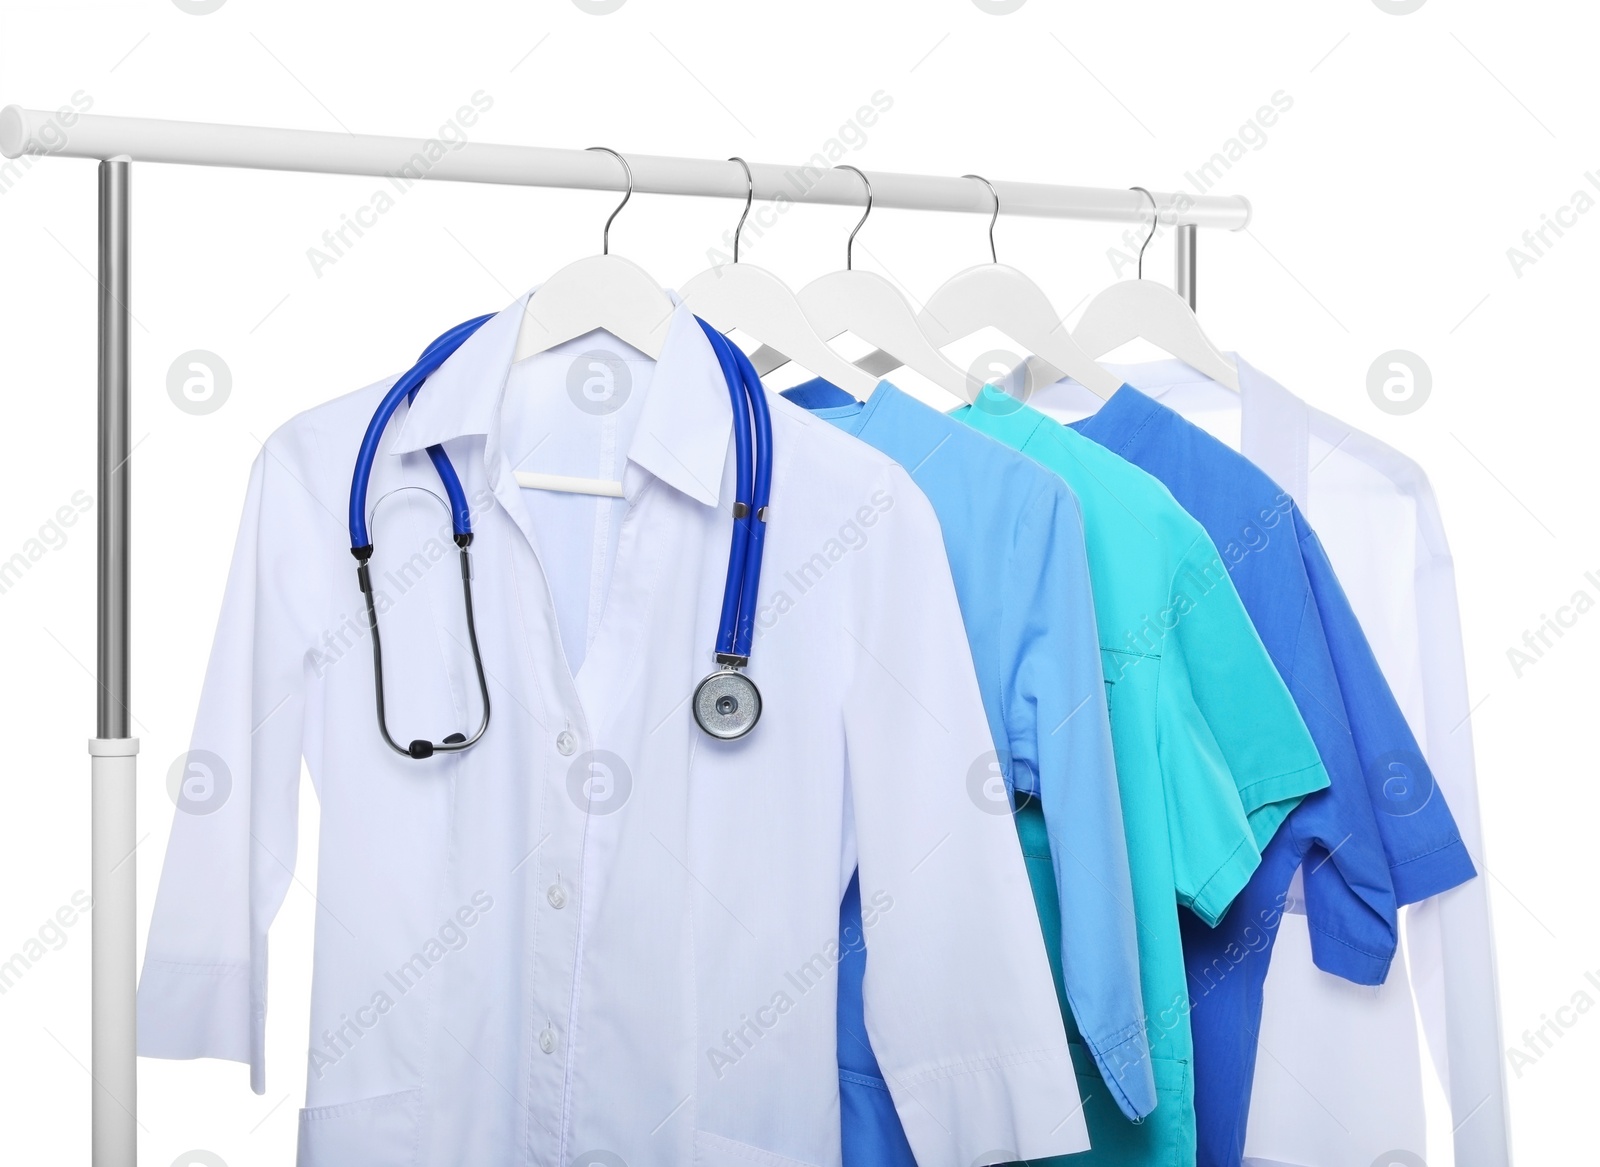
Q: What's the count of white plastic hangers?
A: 5